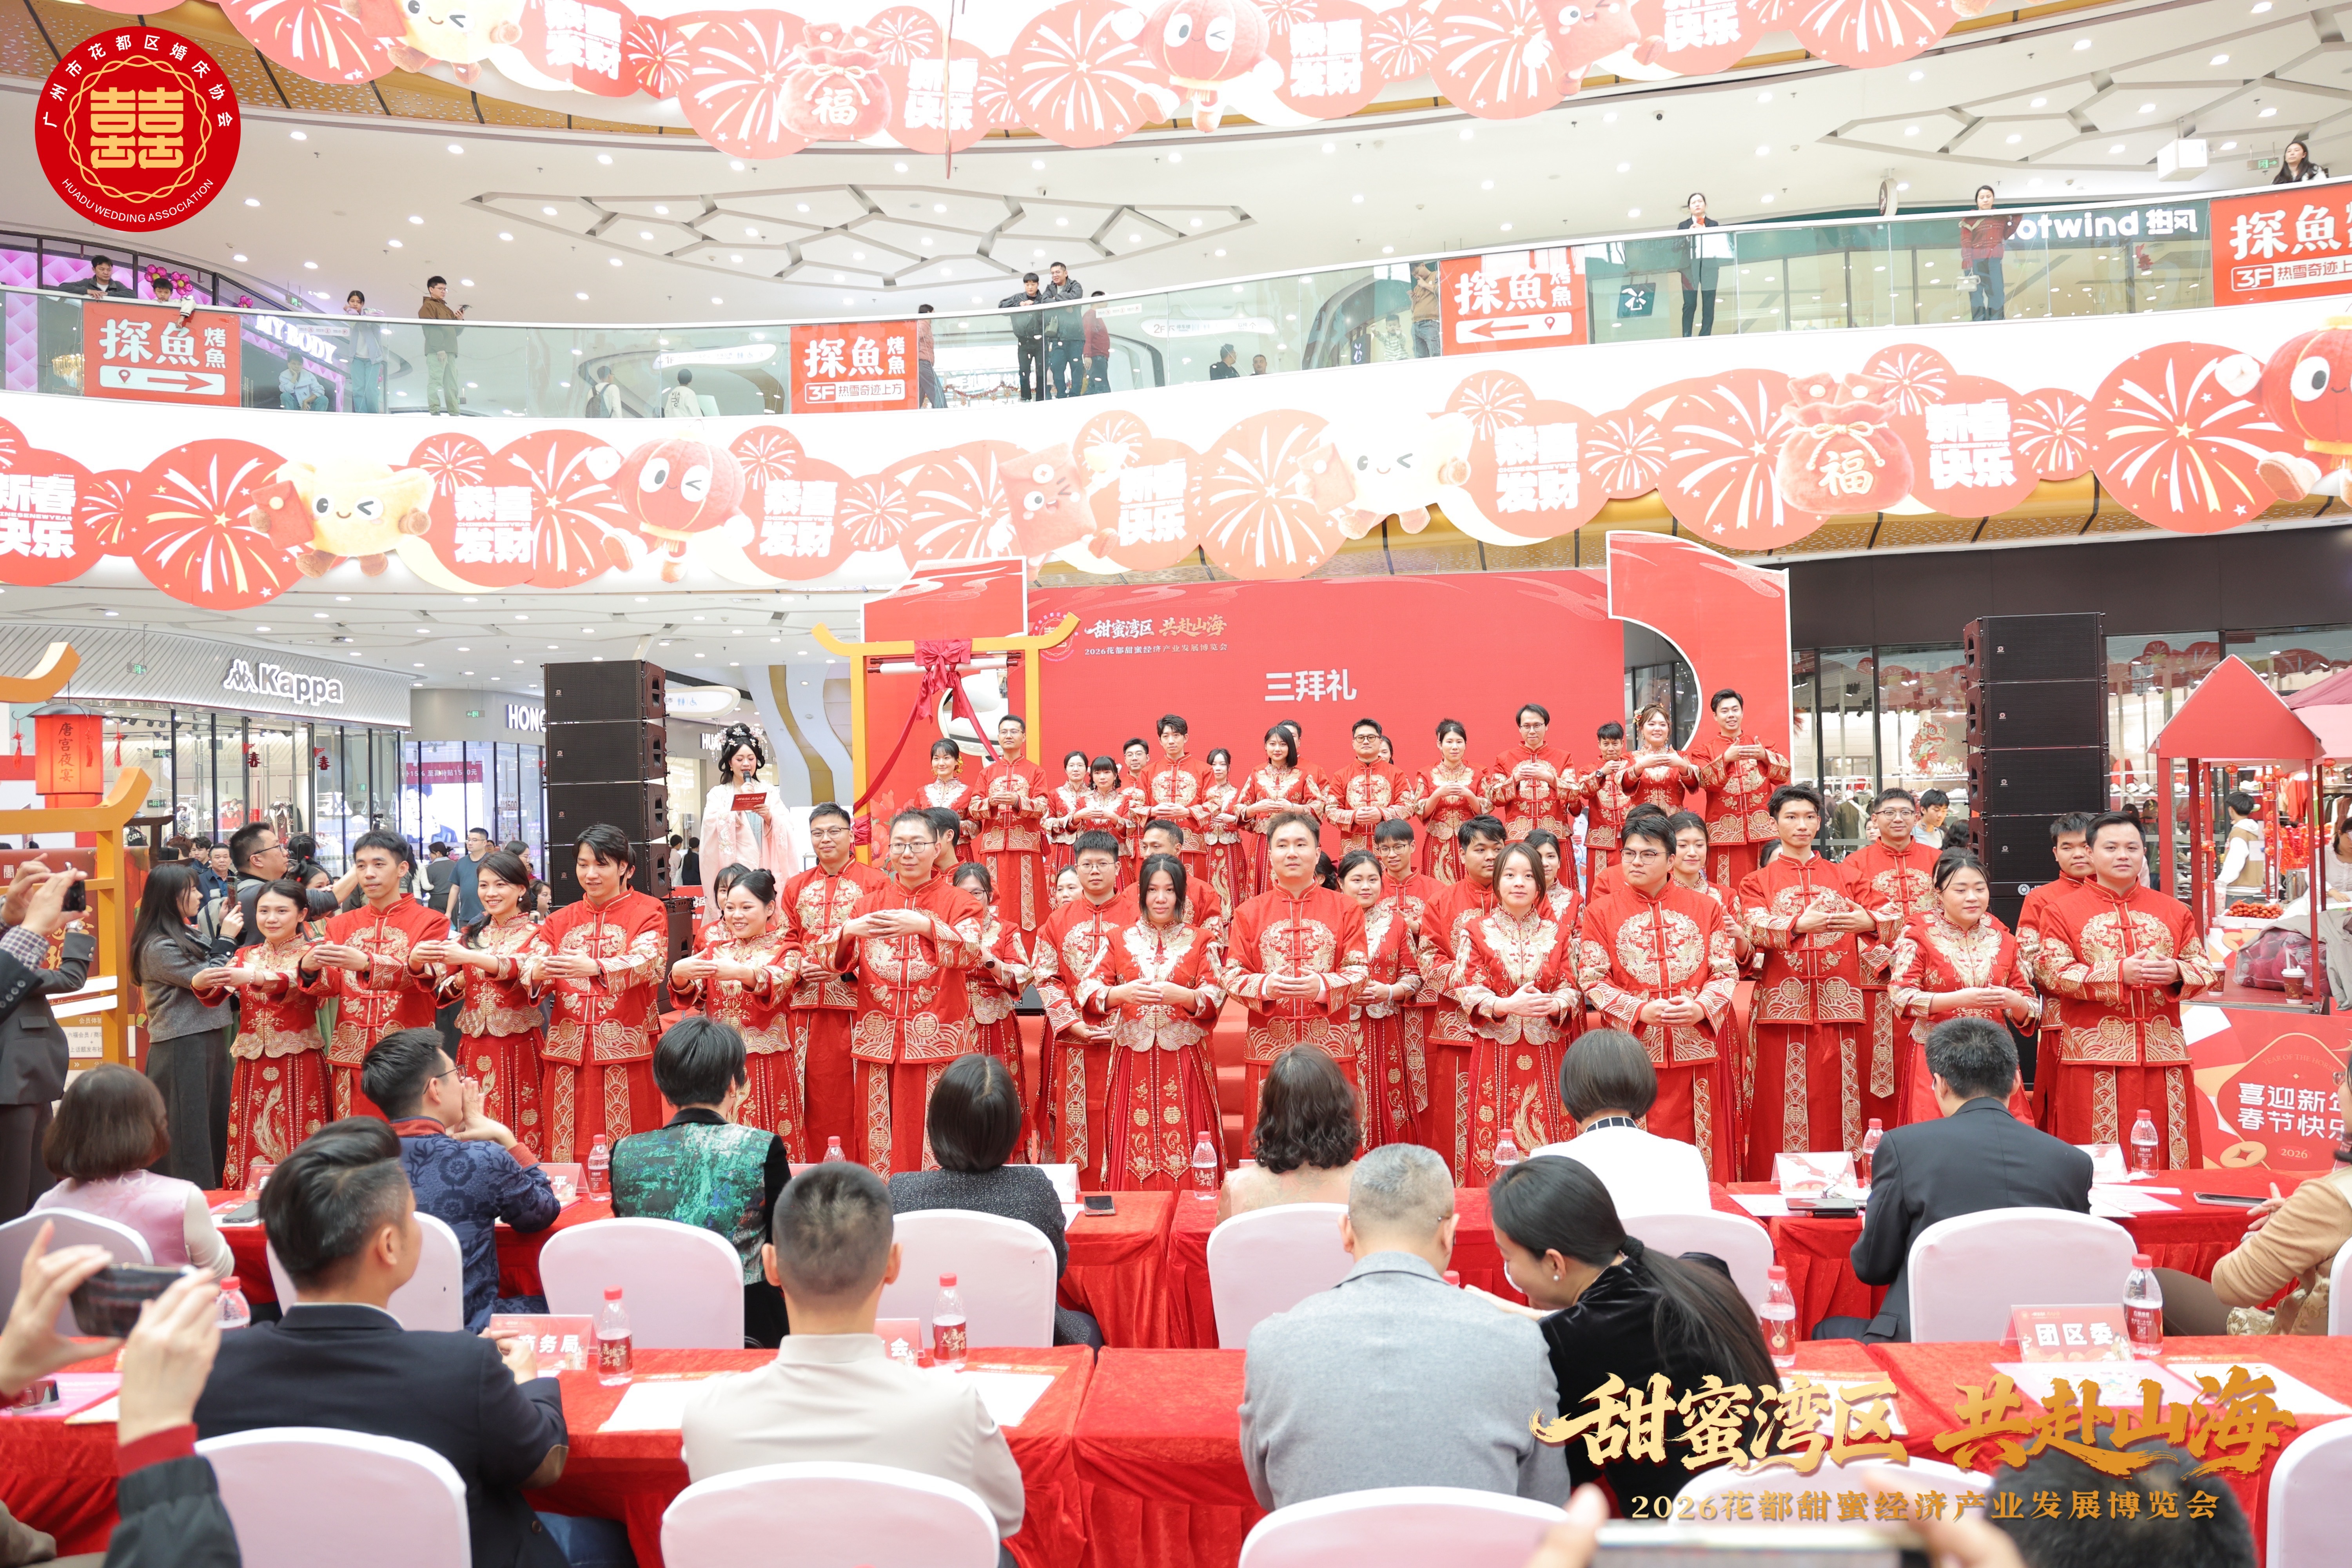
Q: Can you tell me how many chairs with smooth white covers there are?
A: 13